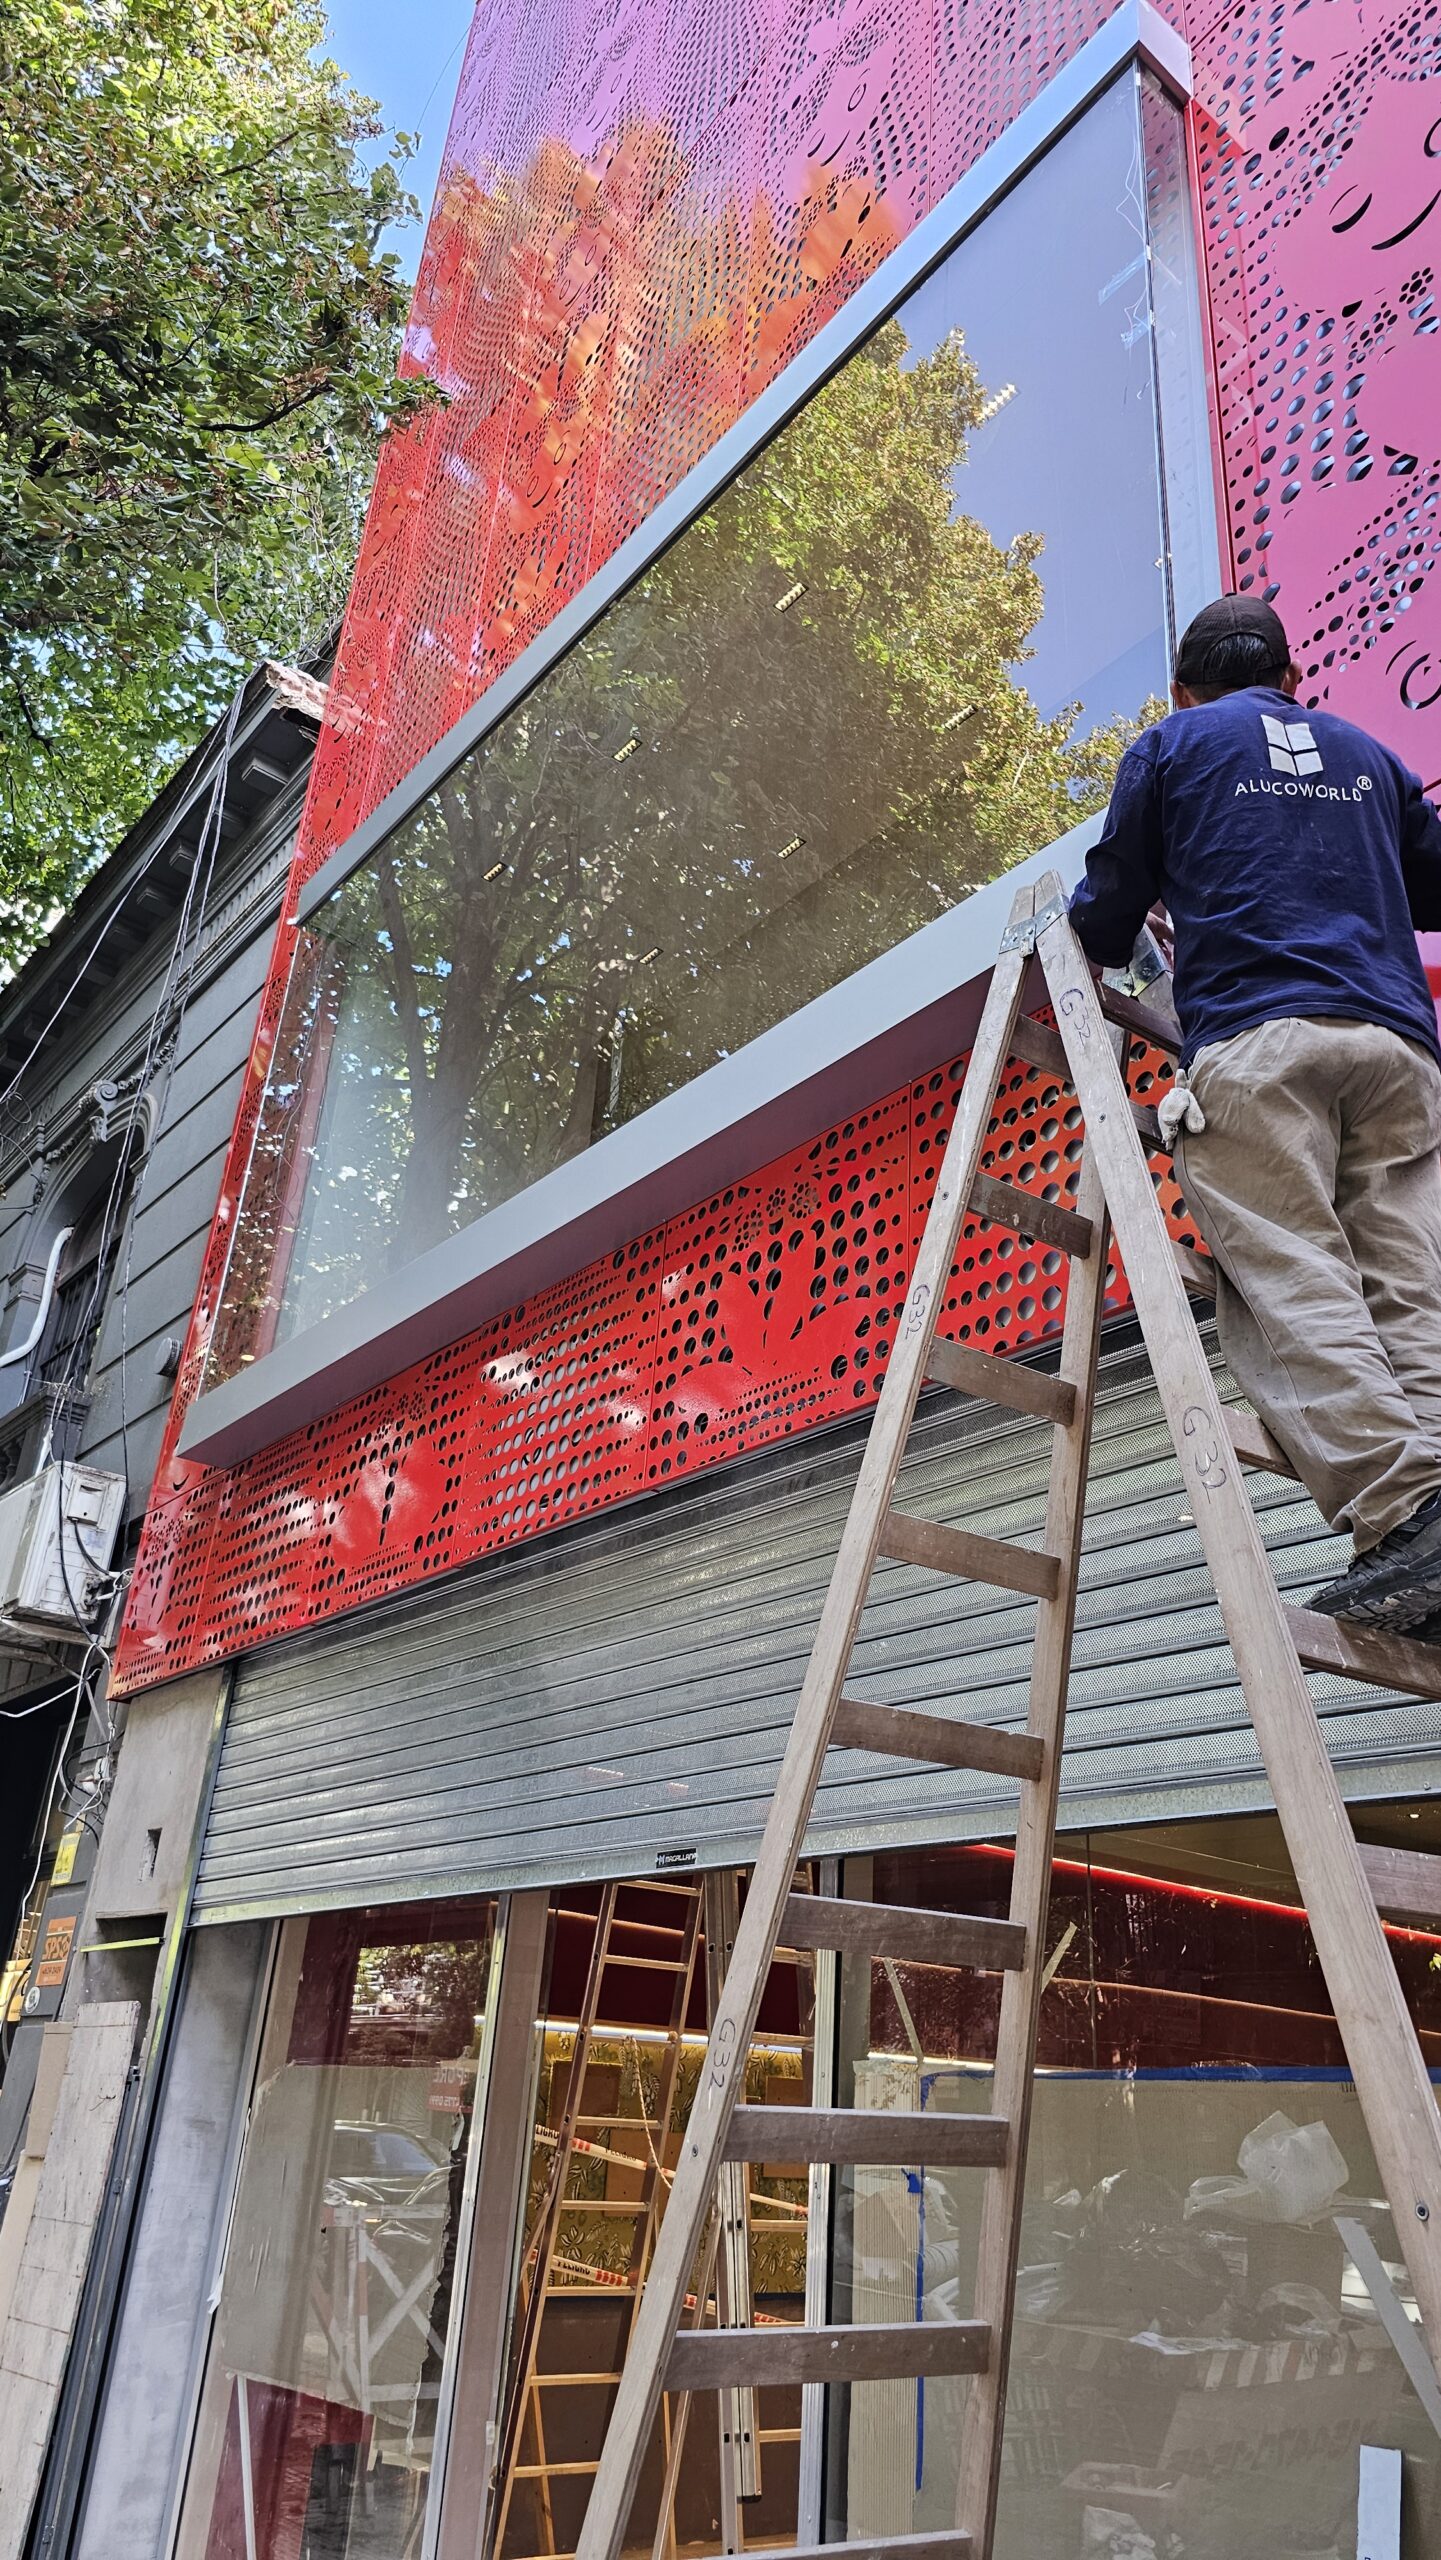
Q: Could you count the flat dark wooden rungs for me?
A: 15